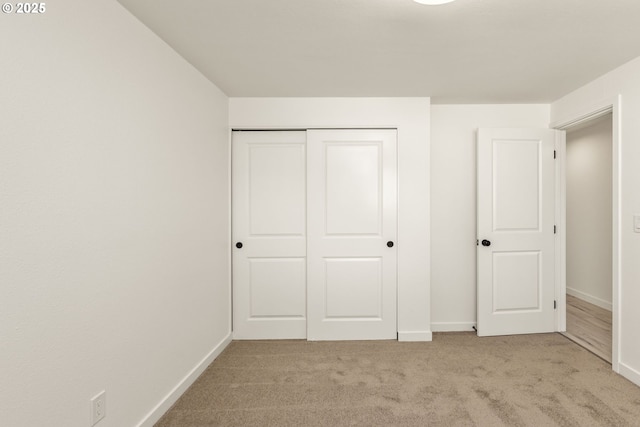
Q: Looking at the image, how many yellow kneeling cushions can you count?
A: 0